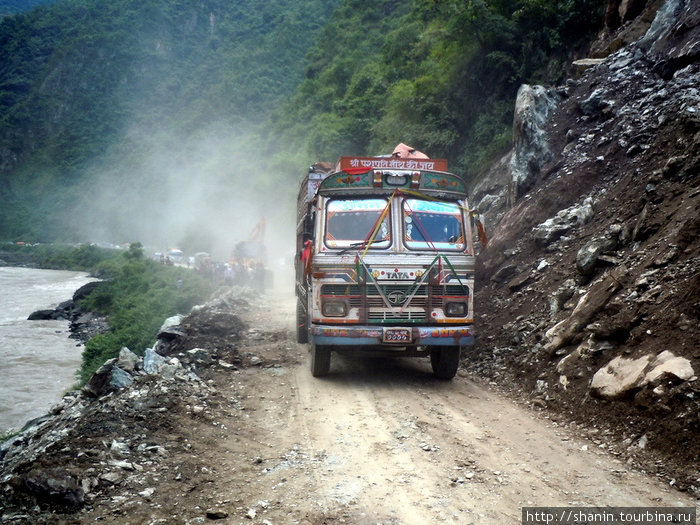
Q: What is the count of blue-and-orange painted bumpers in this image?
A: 1